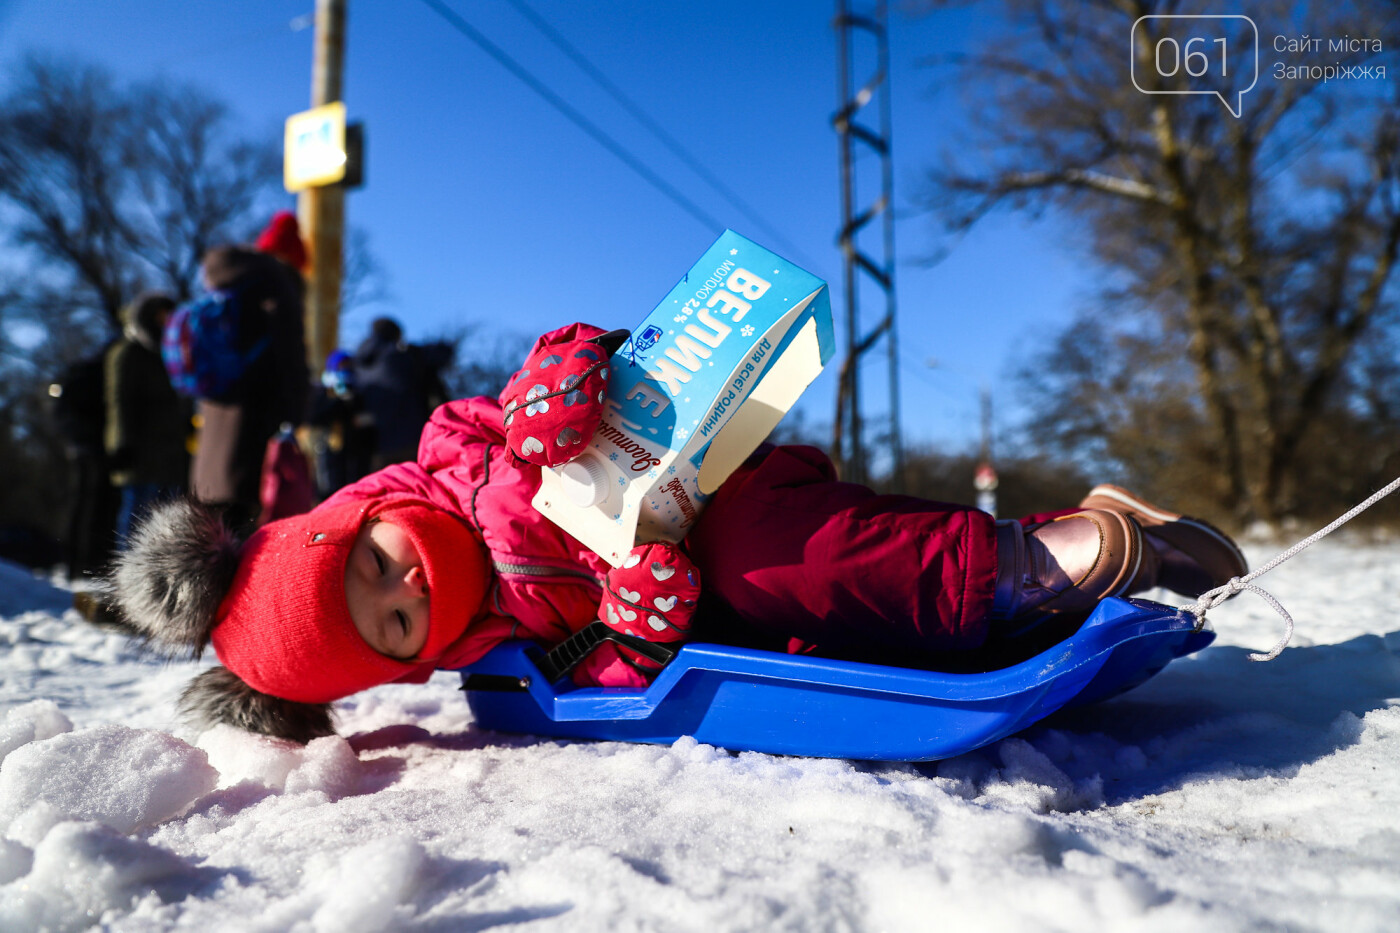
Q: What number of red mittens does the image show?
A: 2